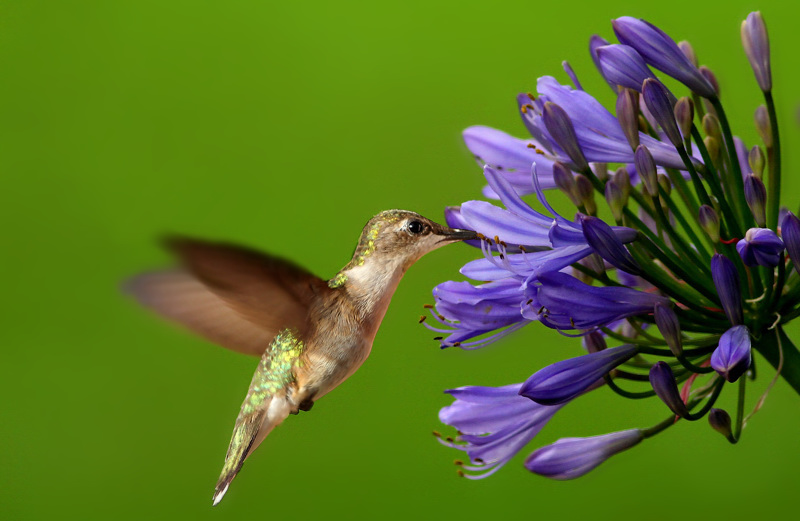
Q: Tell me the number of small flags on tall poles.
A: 0